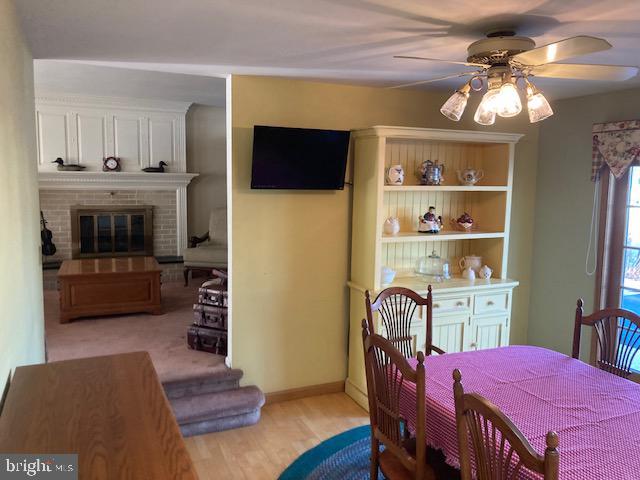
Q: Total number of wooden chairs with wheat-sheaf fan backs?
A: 4